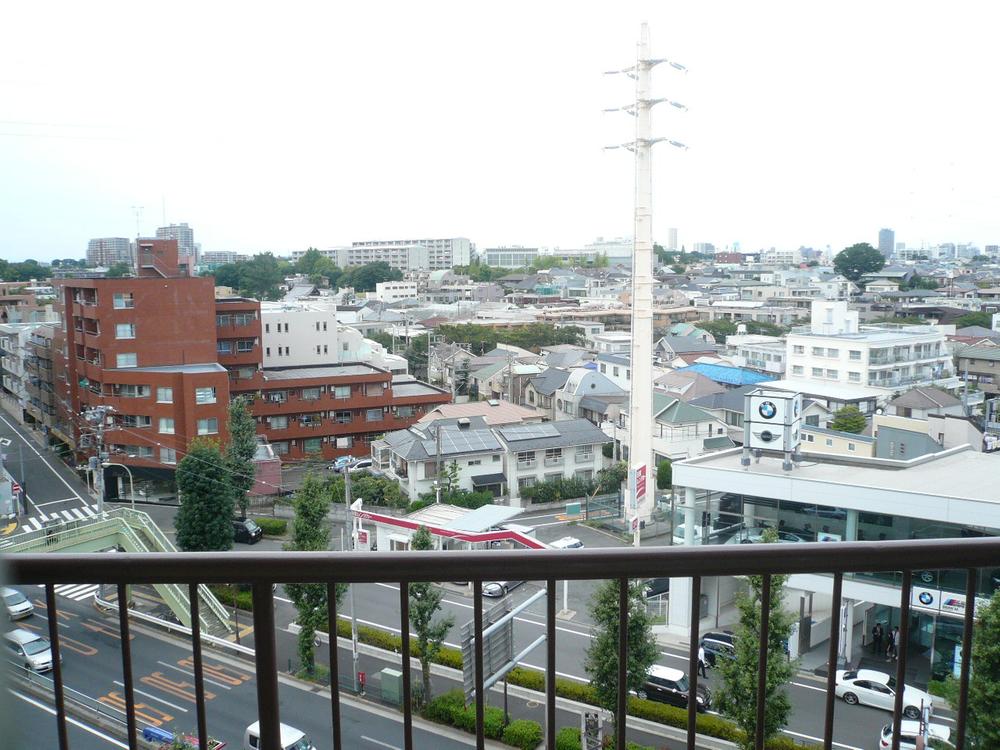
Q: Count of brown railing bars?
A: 14